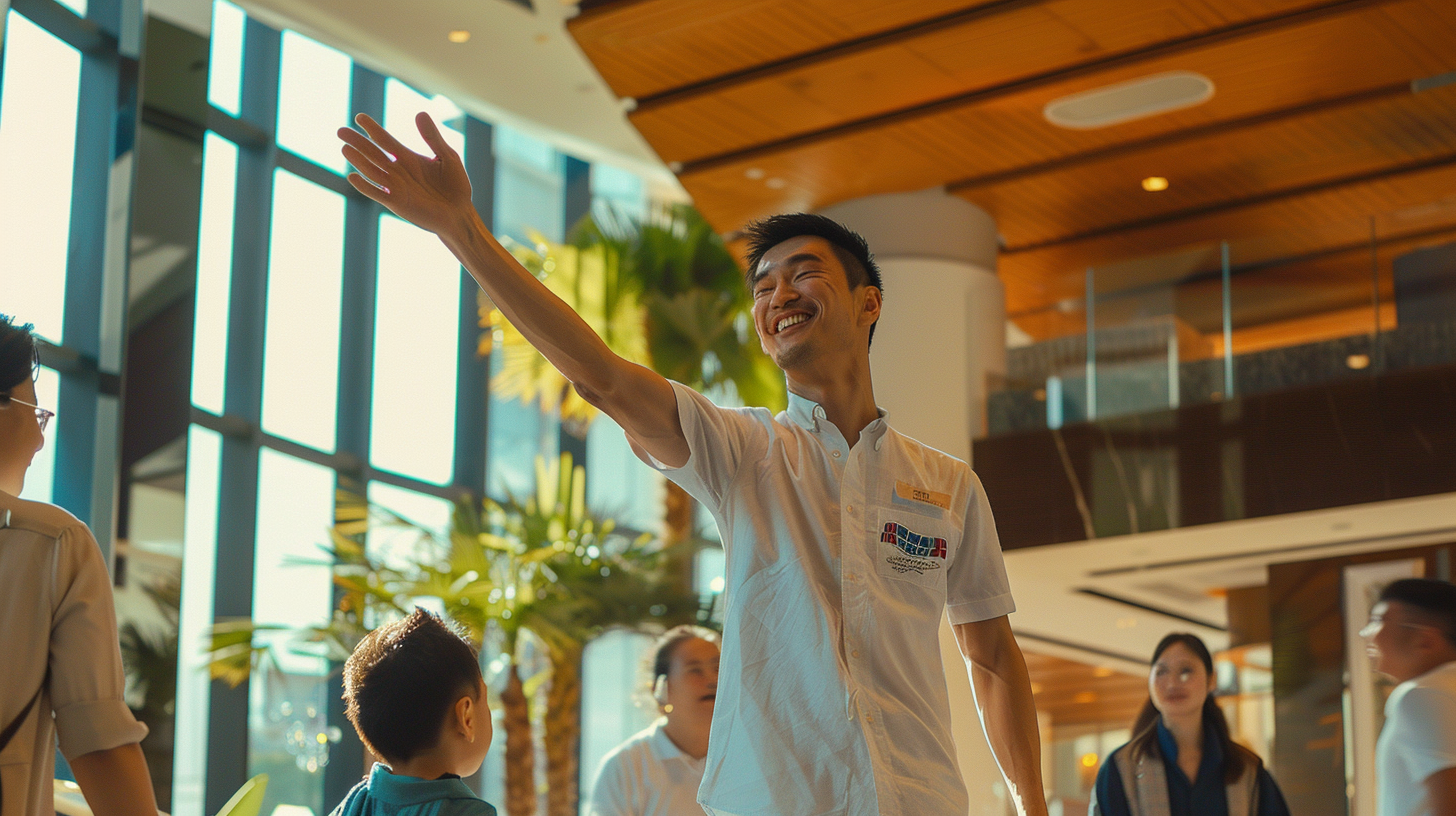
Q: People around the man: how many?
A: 5